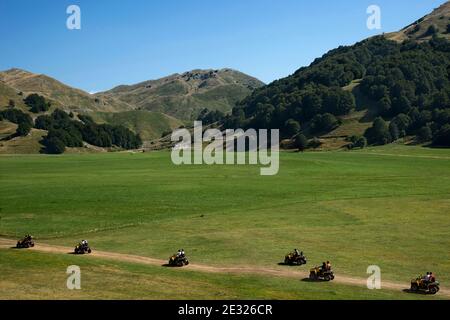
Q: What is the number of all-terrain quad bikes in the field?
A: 6